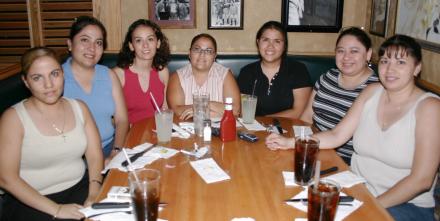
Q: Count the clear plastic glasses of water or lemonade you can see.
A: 3